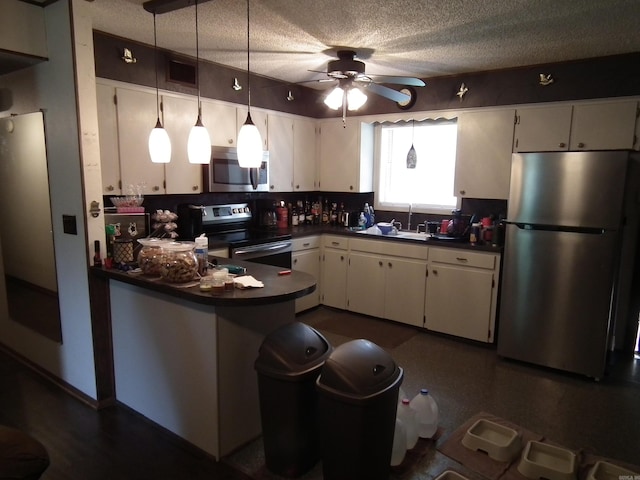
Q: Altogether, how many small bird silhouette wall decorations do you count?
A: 5